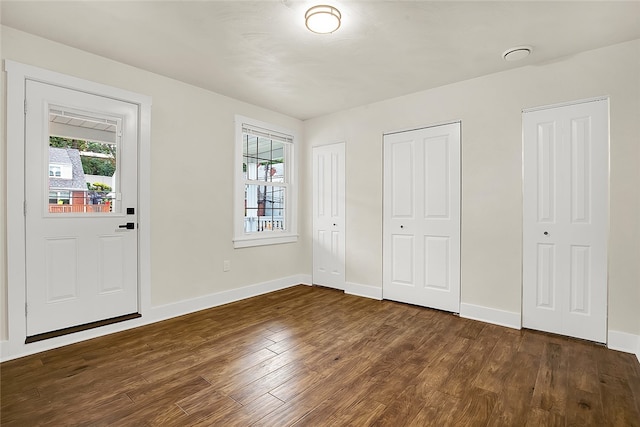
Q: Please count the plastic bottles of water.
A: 0